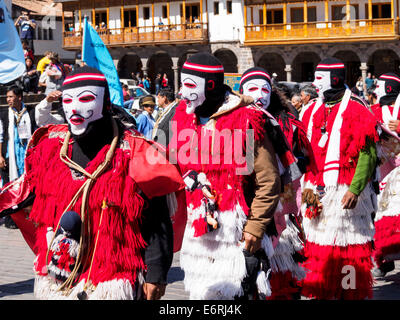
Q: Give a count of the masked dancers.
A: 5